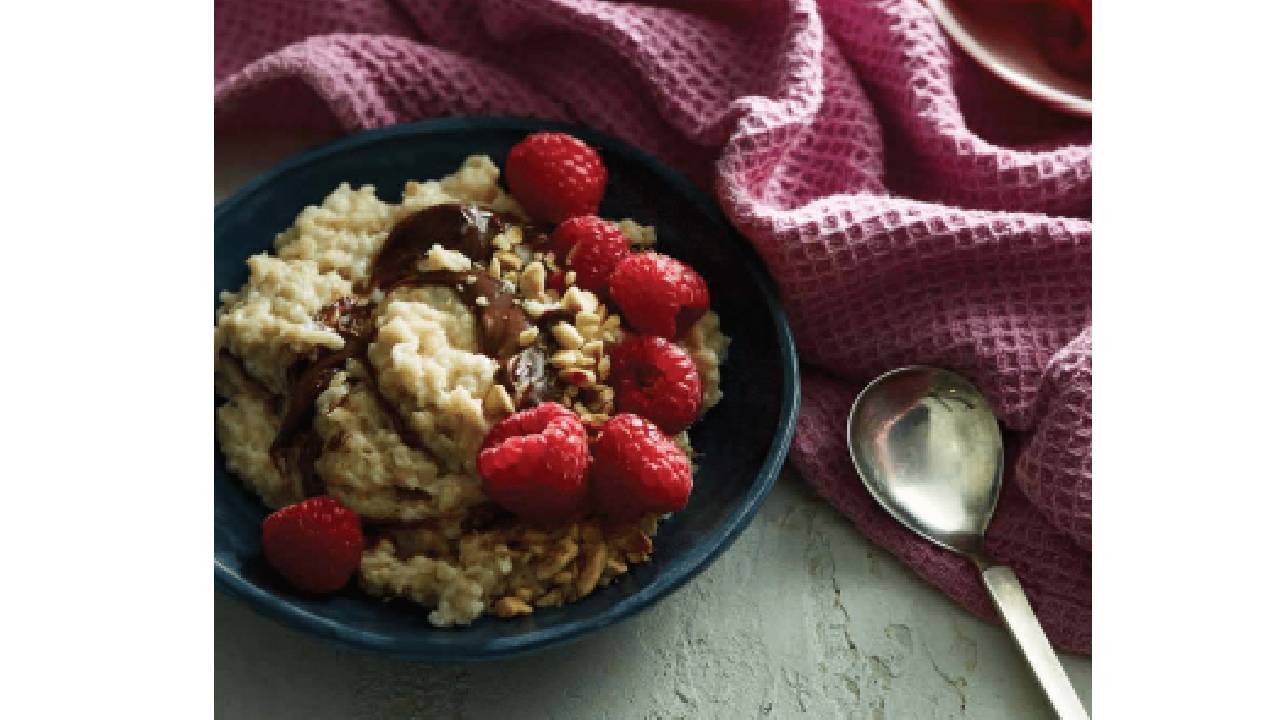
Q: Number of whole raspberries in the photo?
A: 7